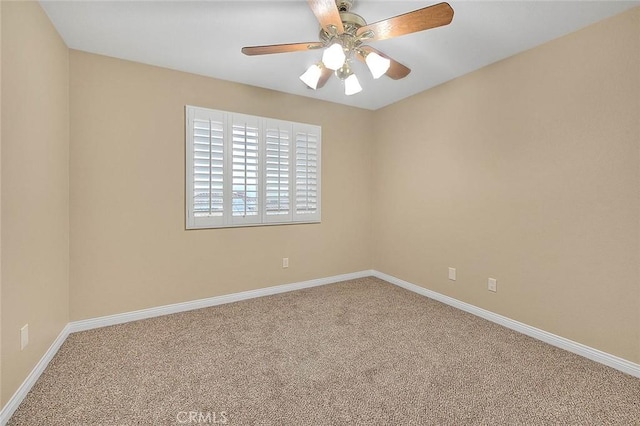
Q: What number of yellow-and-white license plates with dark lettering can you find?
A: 0